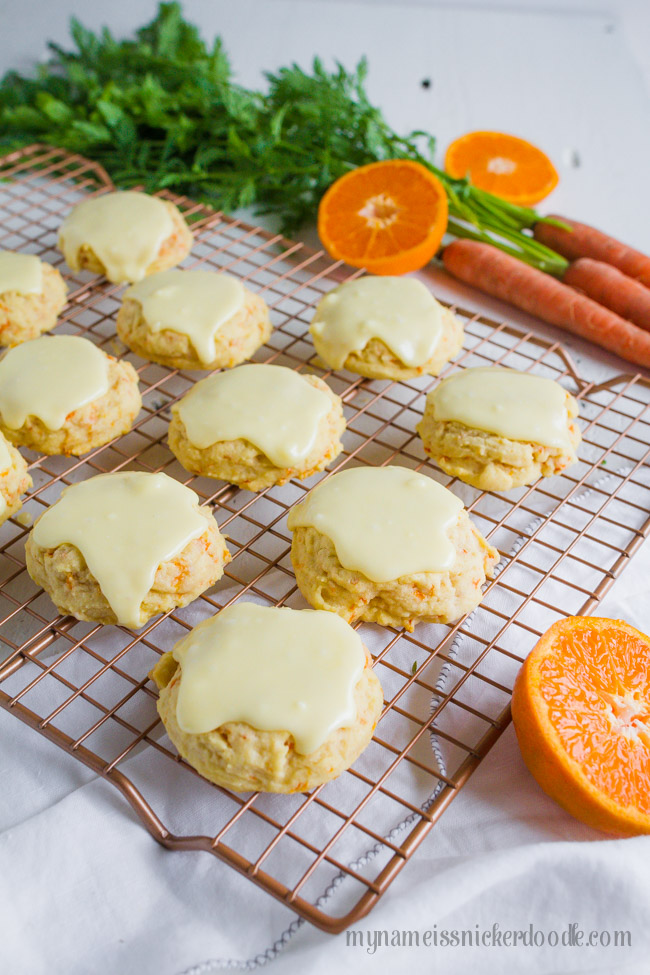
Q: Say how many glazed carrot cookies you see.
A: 11